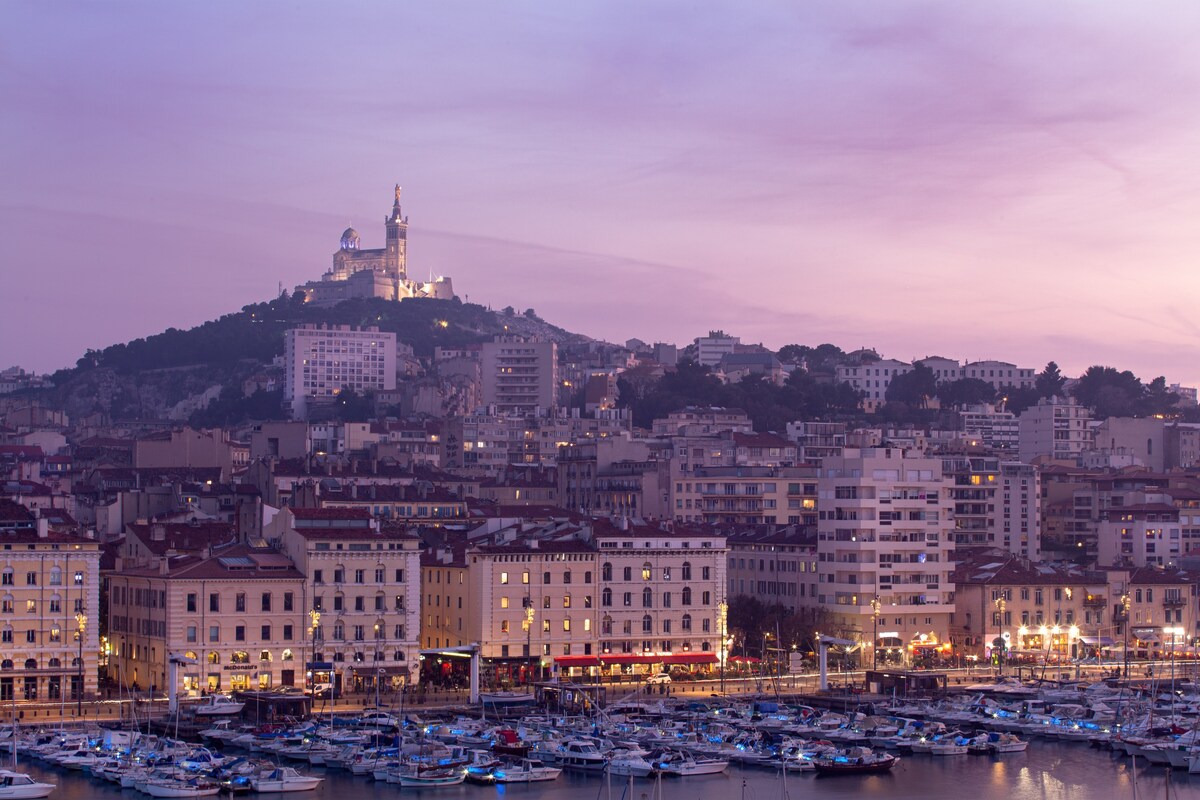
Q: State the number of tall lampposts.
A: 7